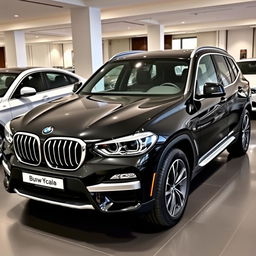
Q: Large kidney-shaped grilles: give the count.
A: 2